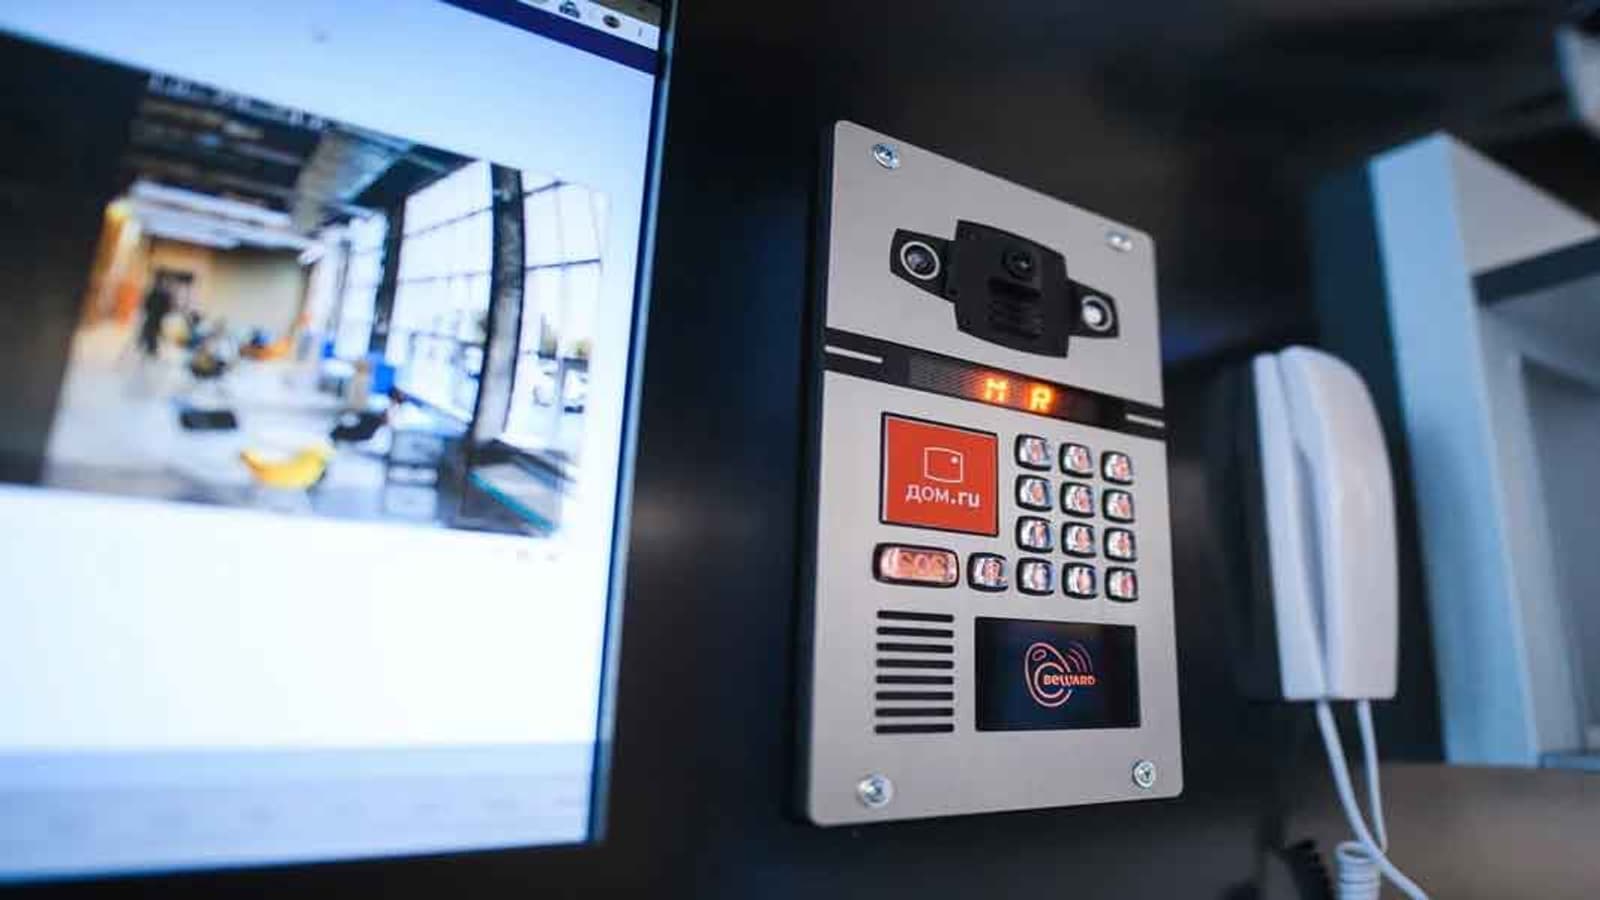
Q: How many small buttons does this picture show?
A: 13